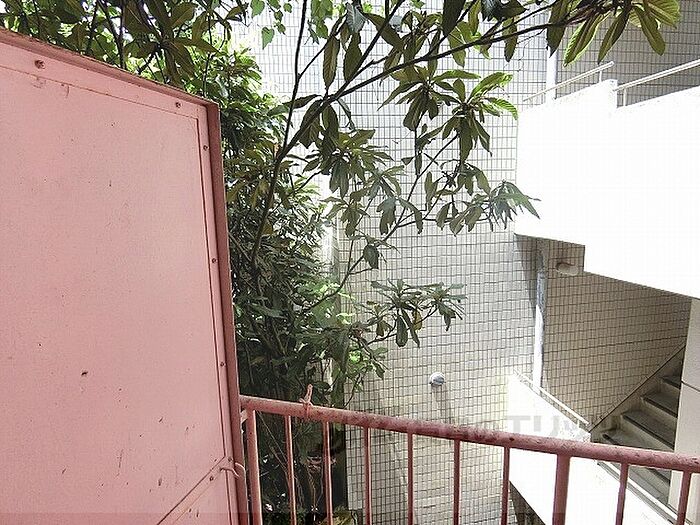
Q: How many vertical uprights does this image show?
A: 10